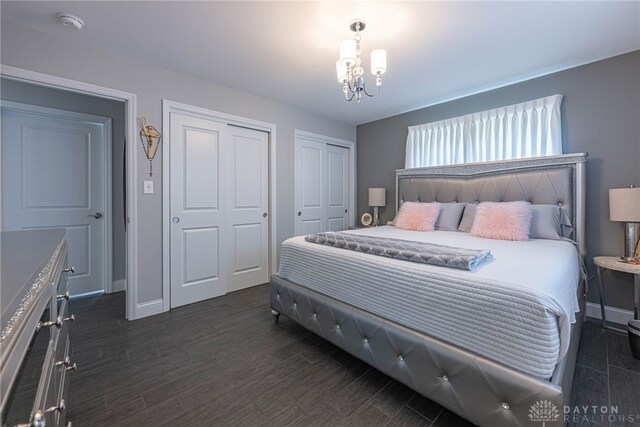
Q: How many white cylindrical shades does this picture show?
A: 3